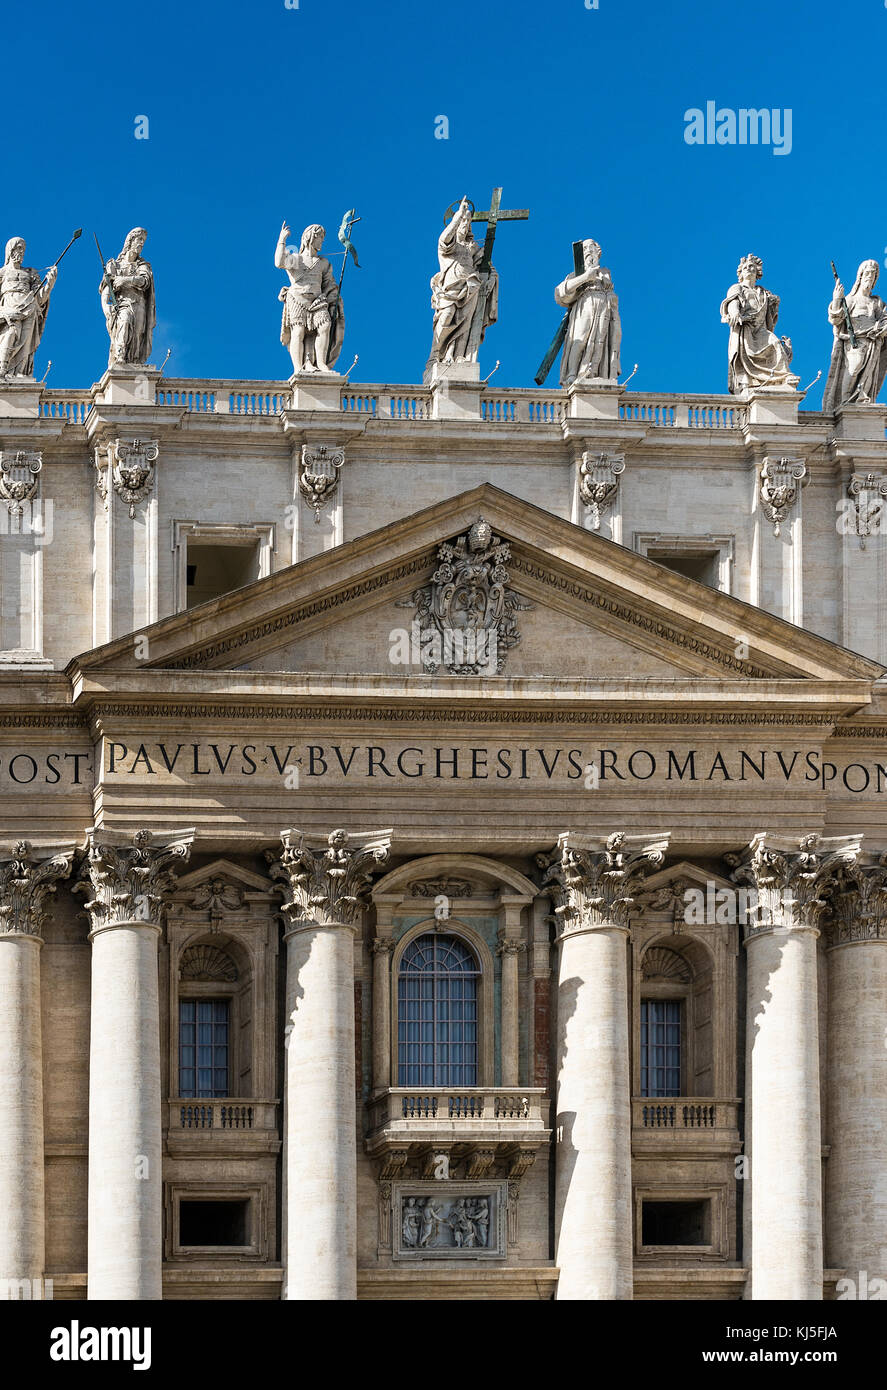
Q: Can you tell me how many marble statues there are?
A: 7